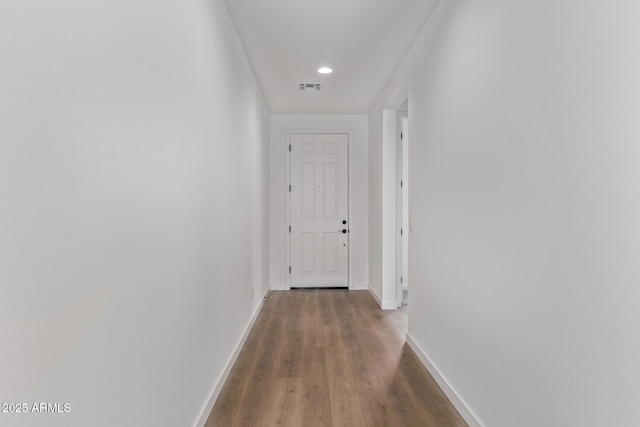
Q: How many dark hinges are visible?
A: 8